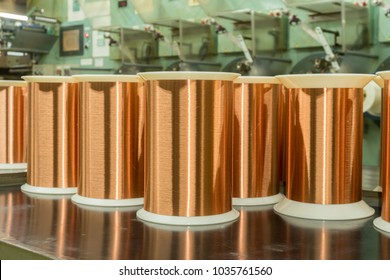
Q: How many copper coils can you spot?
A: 7